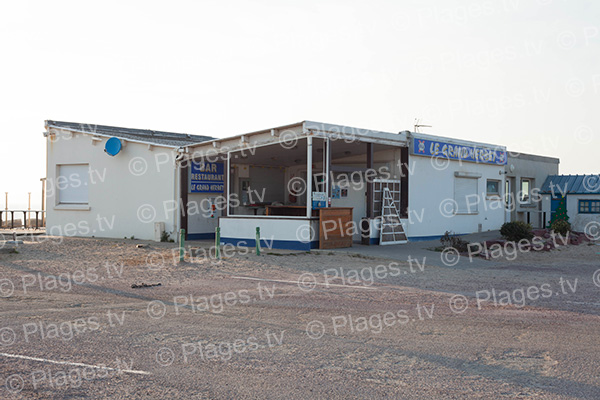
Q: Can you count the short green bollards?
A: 3